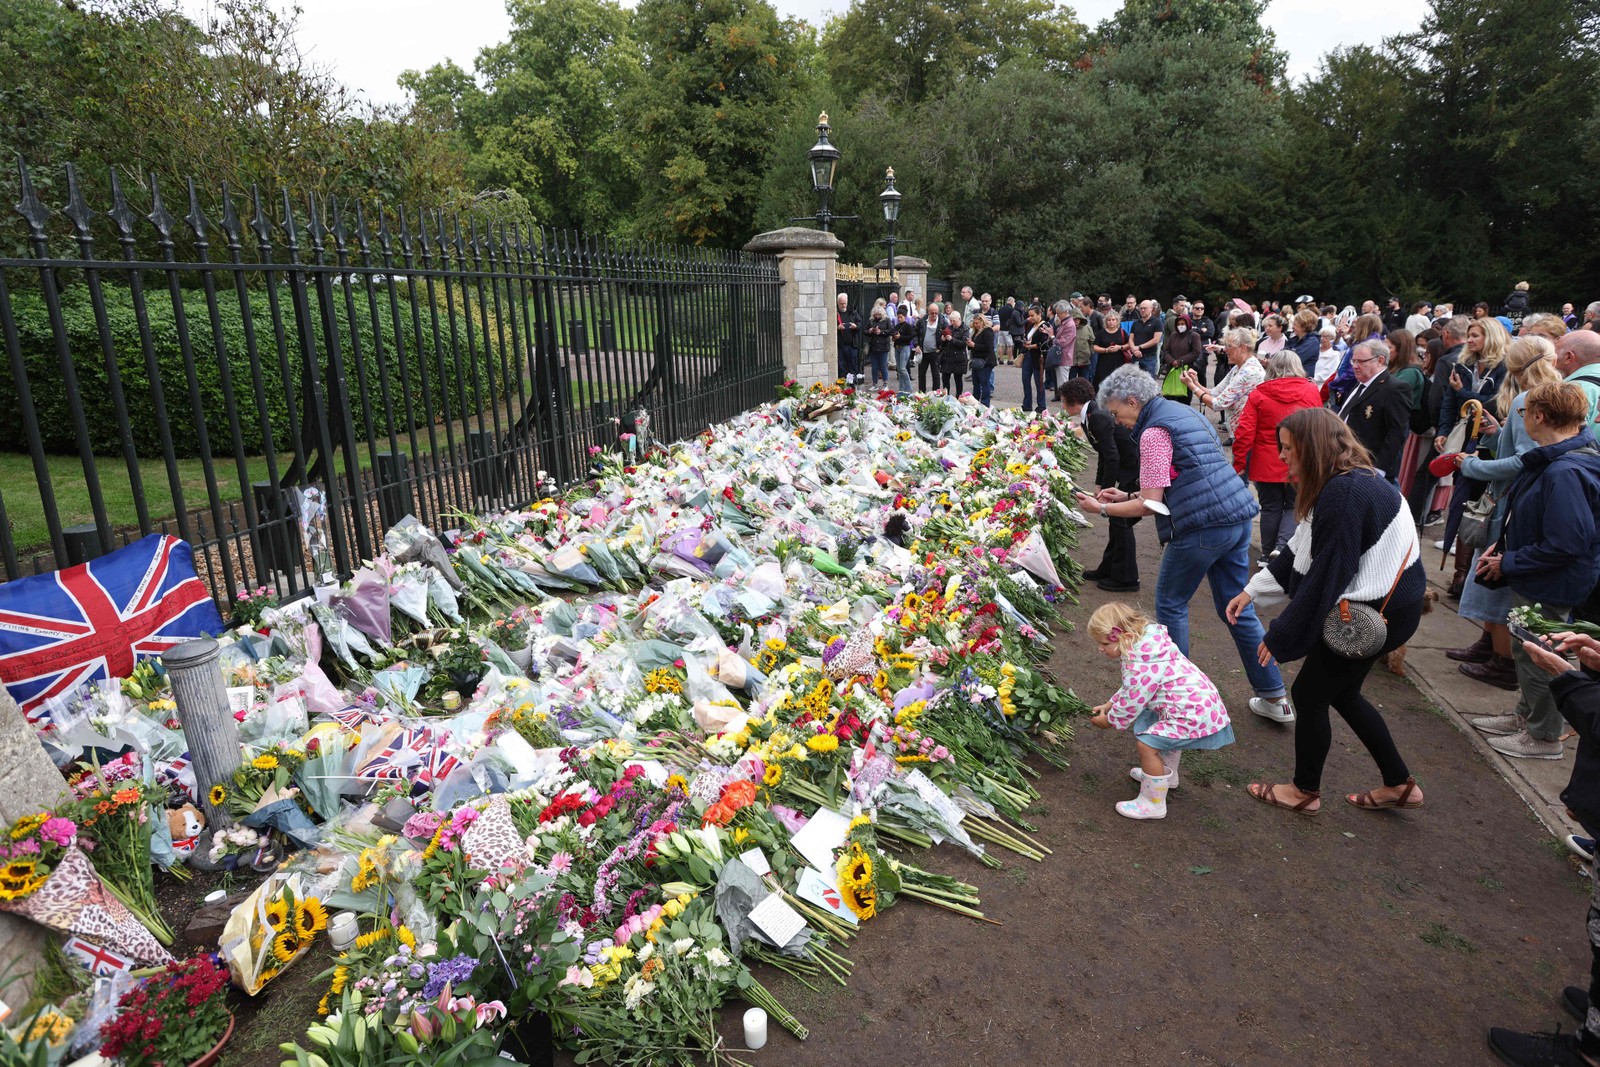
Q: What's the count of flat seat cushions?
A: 0